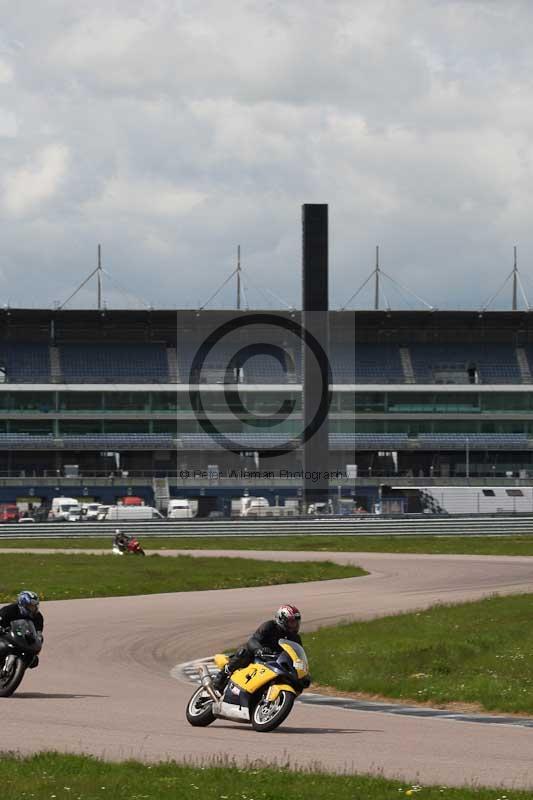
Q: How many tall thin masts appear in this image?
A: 4